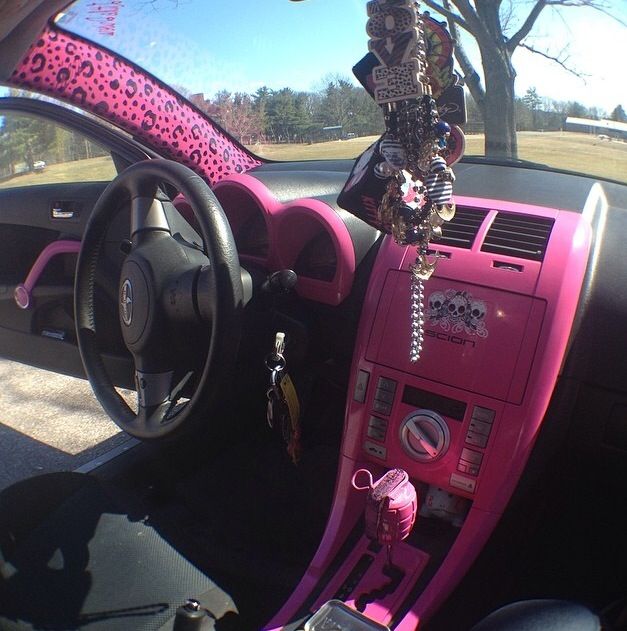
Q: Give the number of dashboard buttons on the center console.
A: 13